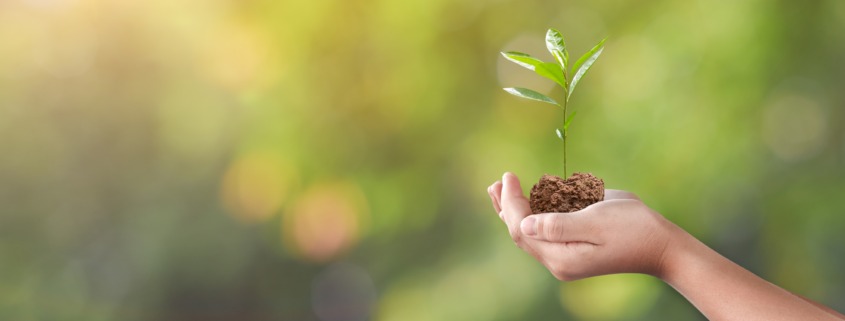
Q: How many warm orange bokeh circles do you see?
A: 2